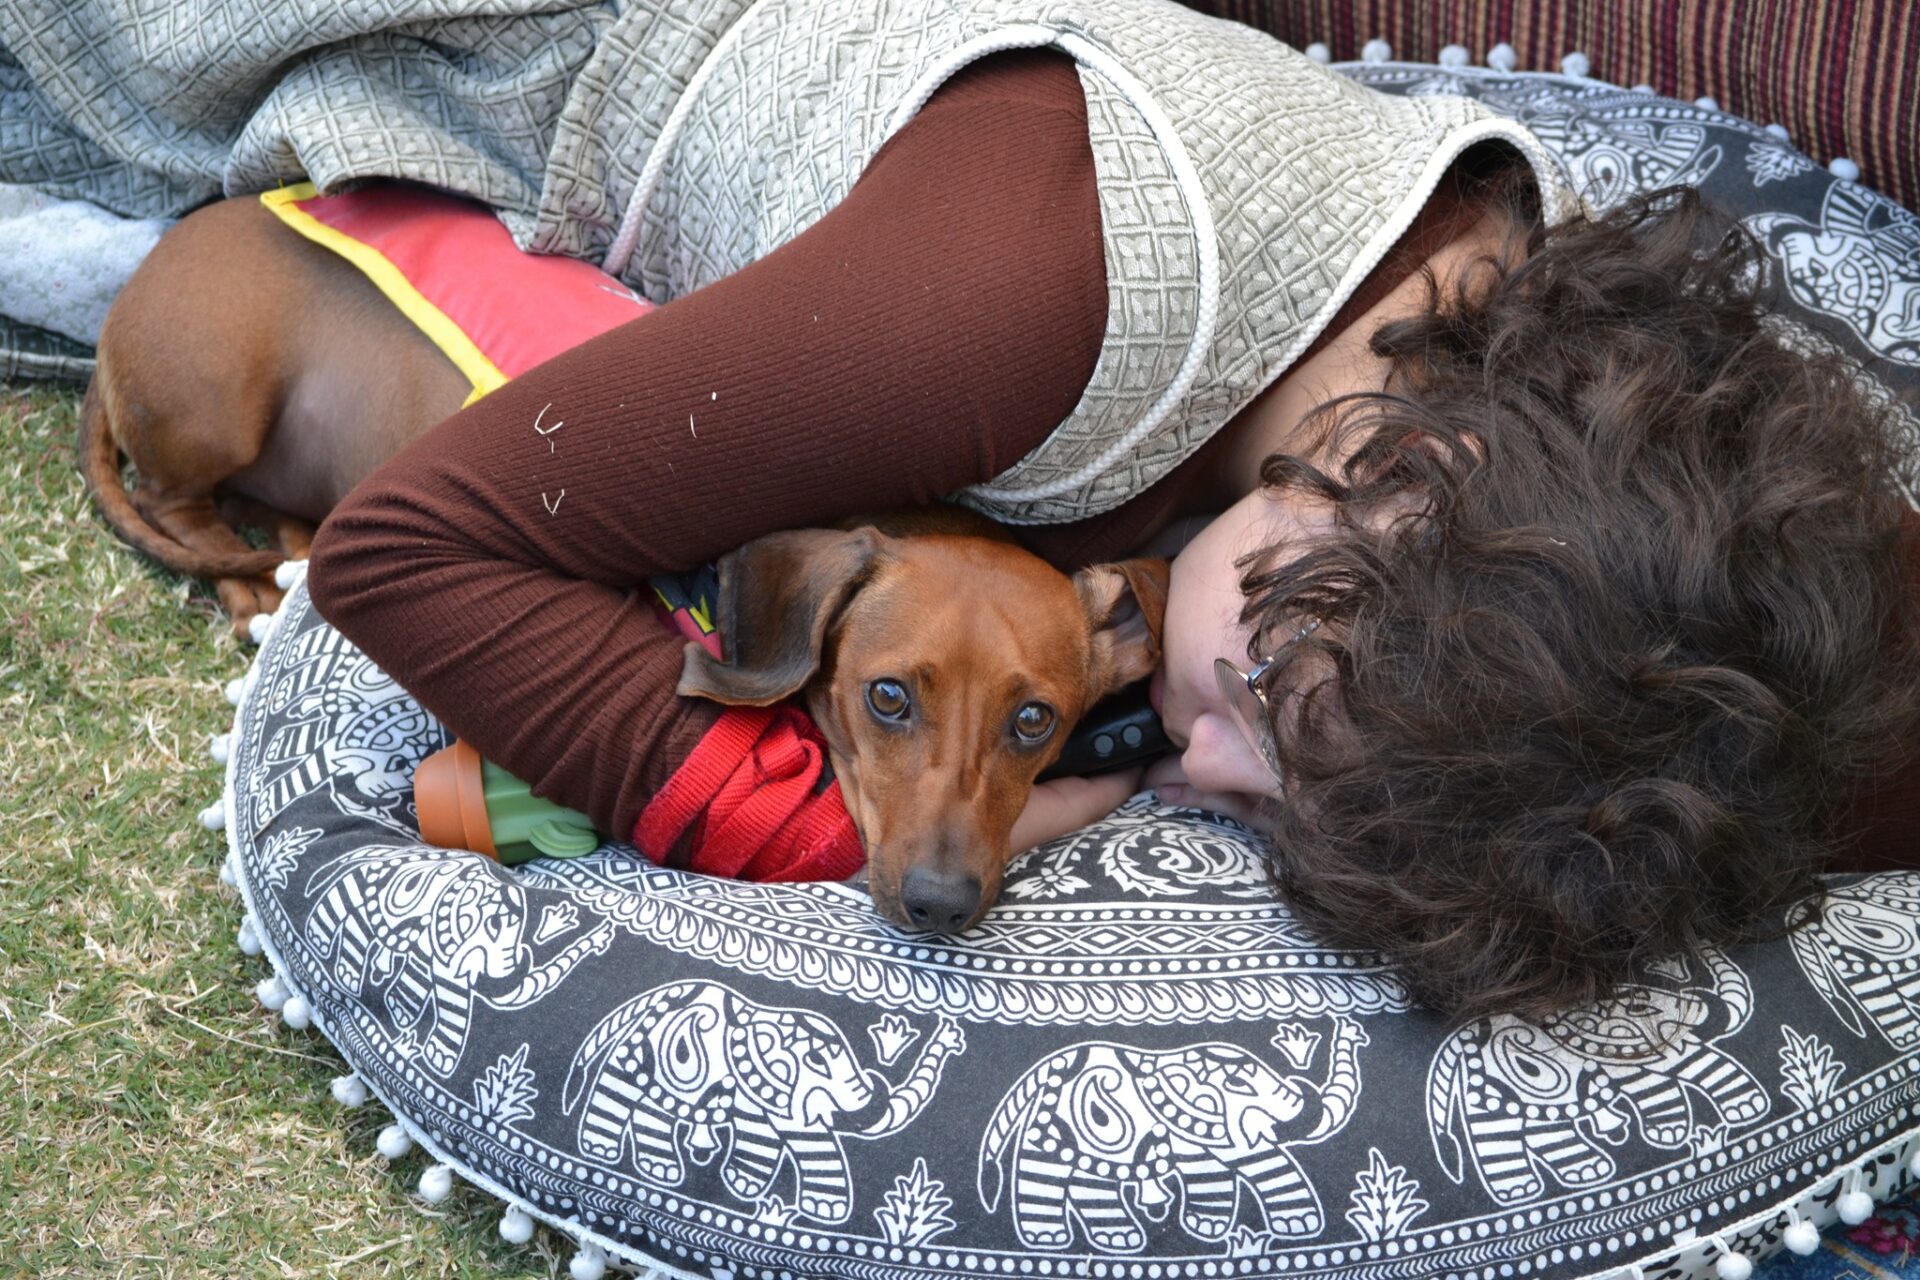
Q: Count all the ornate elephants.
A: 8